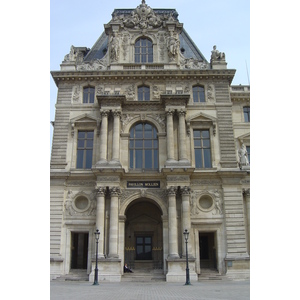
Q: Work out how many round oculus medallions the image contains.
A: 2